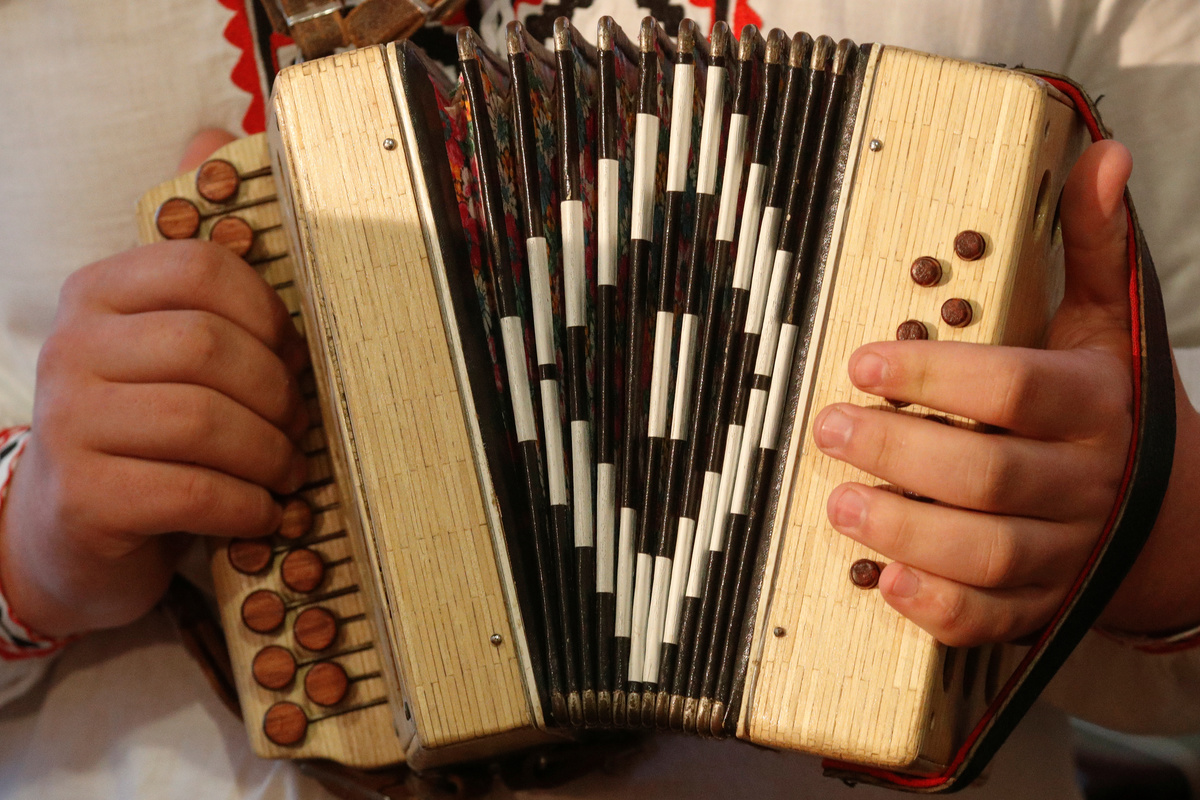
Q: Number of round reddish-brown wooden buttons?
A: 11